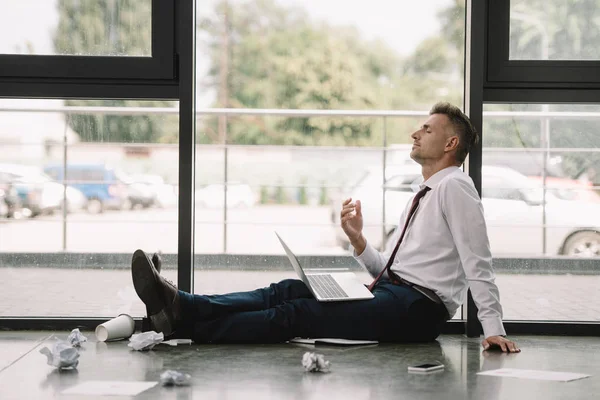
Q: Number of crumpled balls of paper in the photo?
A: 5